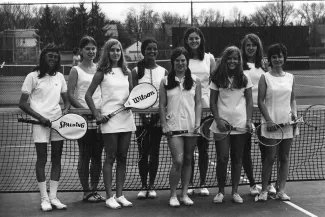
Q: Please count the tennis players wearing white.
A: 9